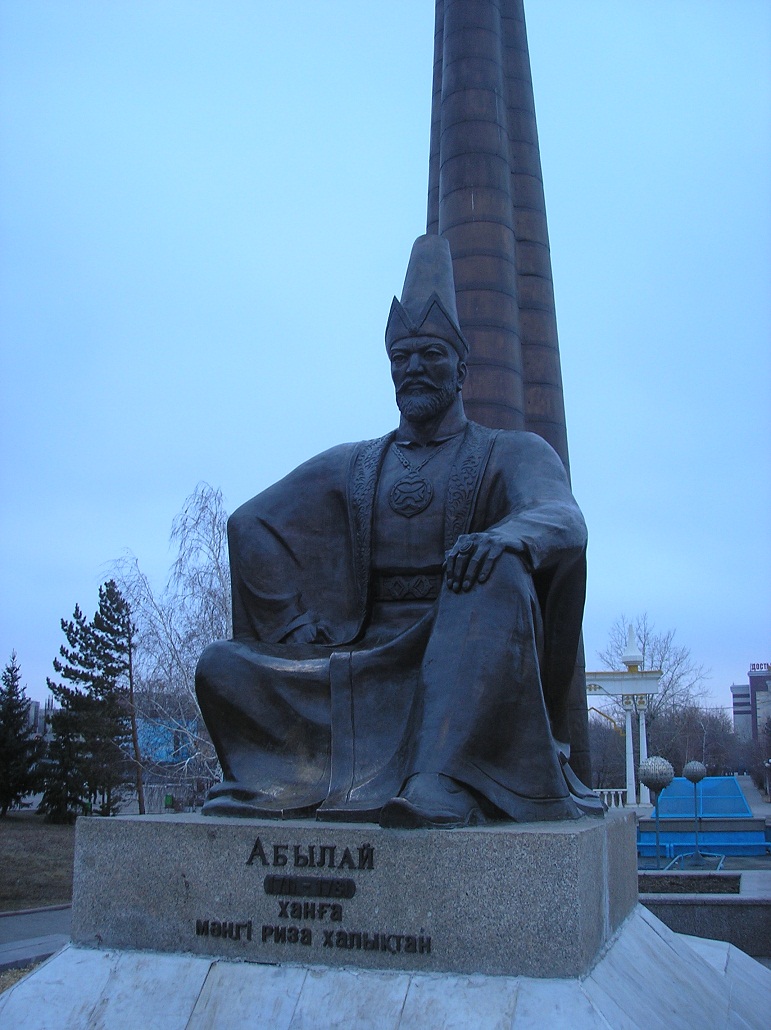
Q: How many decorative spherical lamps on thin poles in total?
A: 2